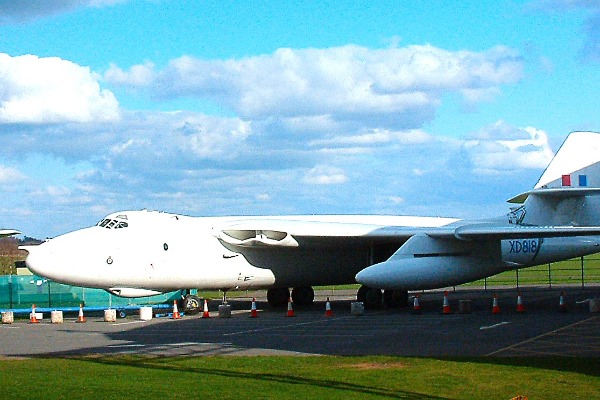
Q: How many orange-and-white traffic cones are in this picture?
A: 12